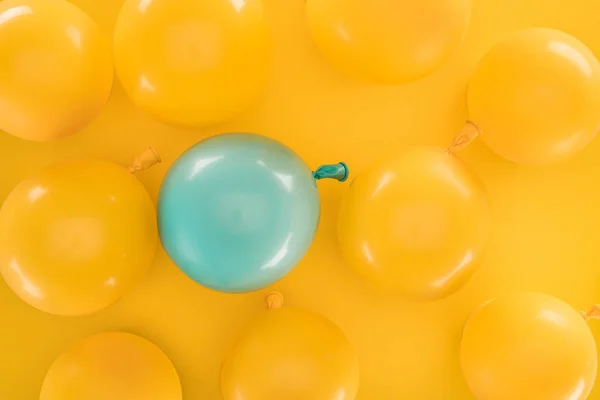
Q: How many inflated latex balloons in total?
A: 10